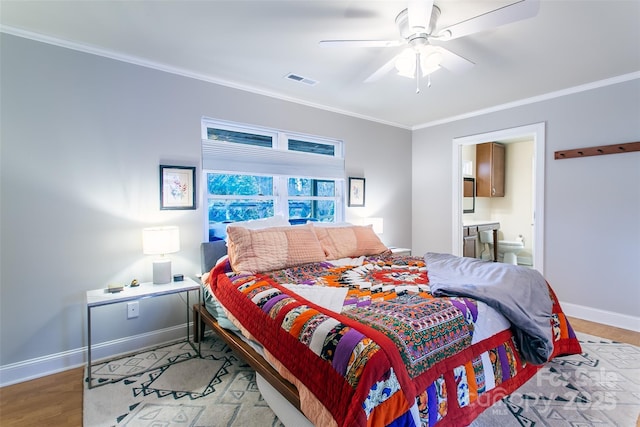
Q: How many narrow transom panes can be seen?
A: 2